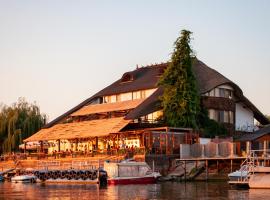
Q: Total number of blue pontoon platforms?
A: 0